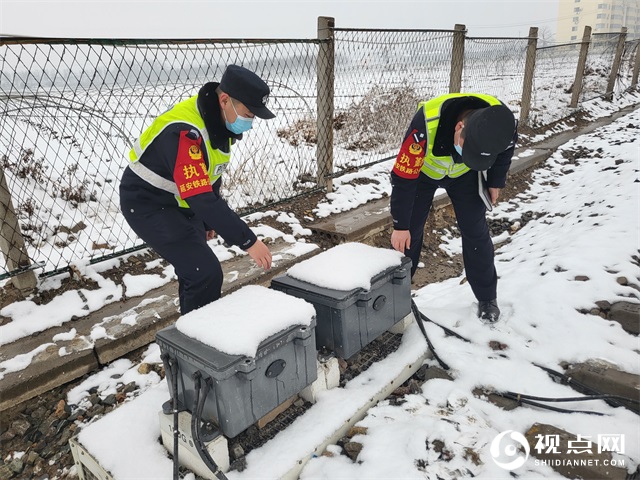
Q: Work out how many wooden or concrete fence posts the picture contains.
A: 7